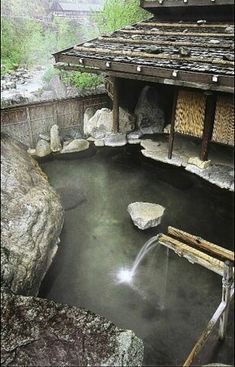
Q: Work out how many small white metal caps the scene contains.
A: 8